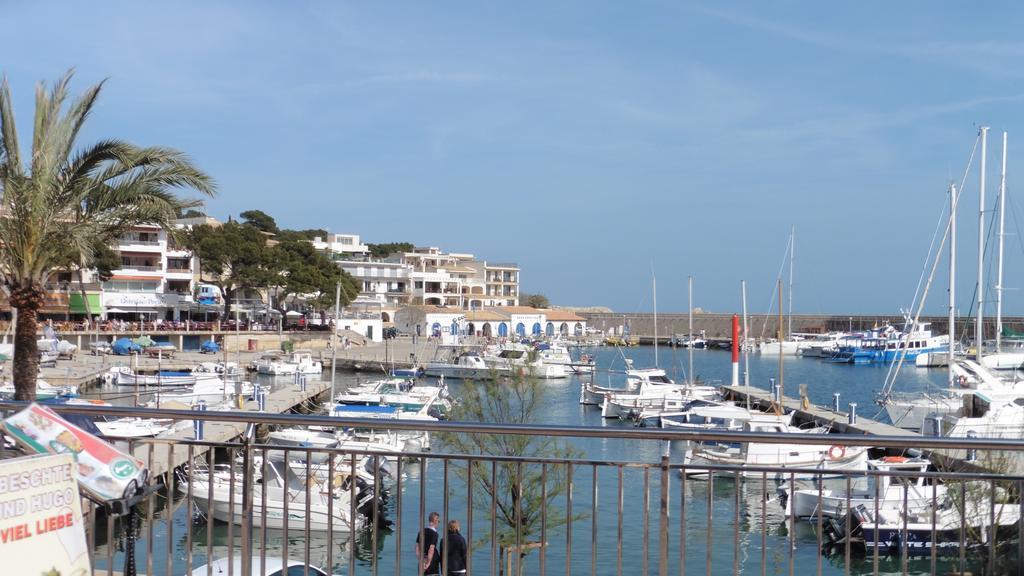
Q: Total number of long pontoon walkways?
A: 2